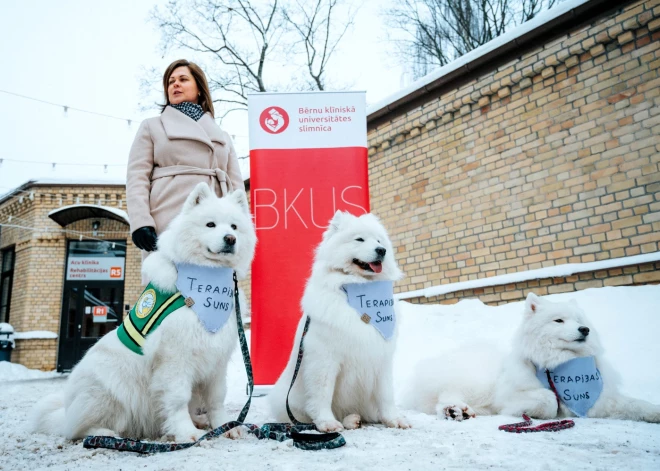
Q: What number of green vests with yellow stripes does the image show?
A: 1